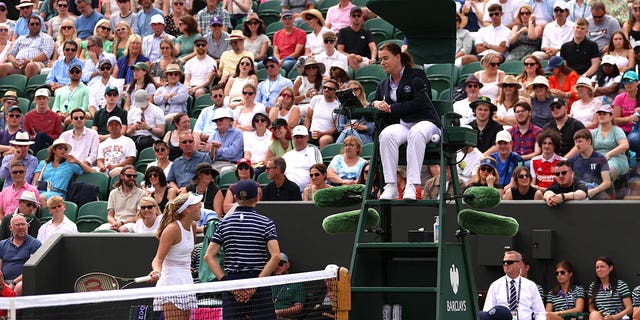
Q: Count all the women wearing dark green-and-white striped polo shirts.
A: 2